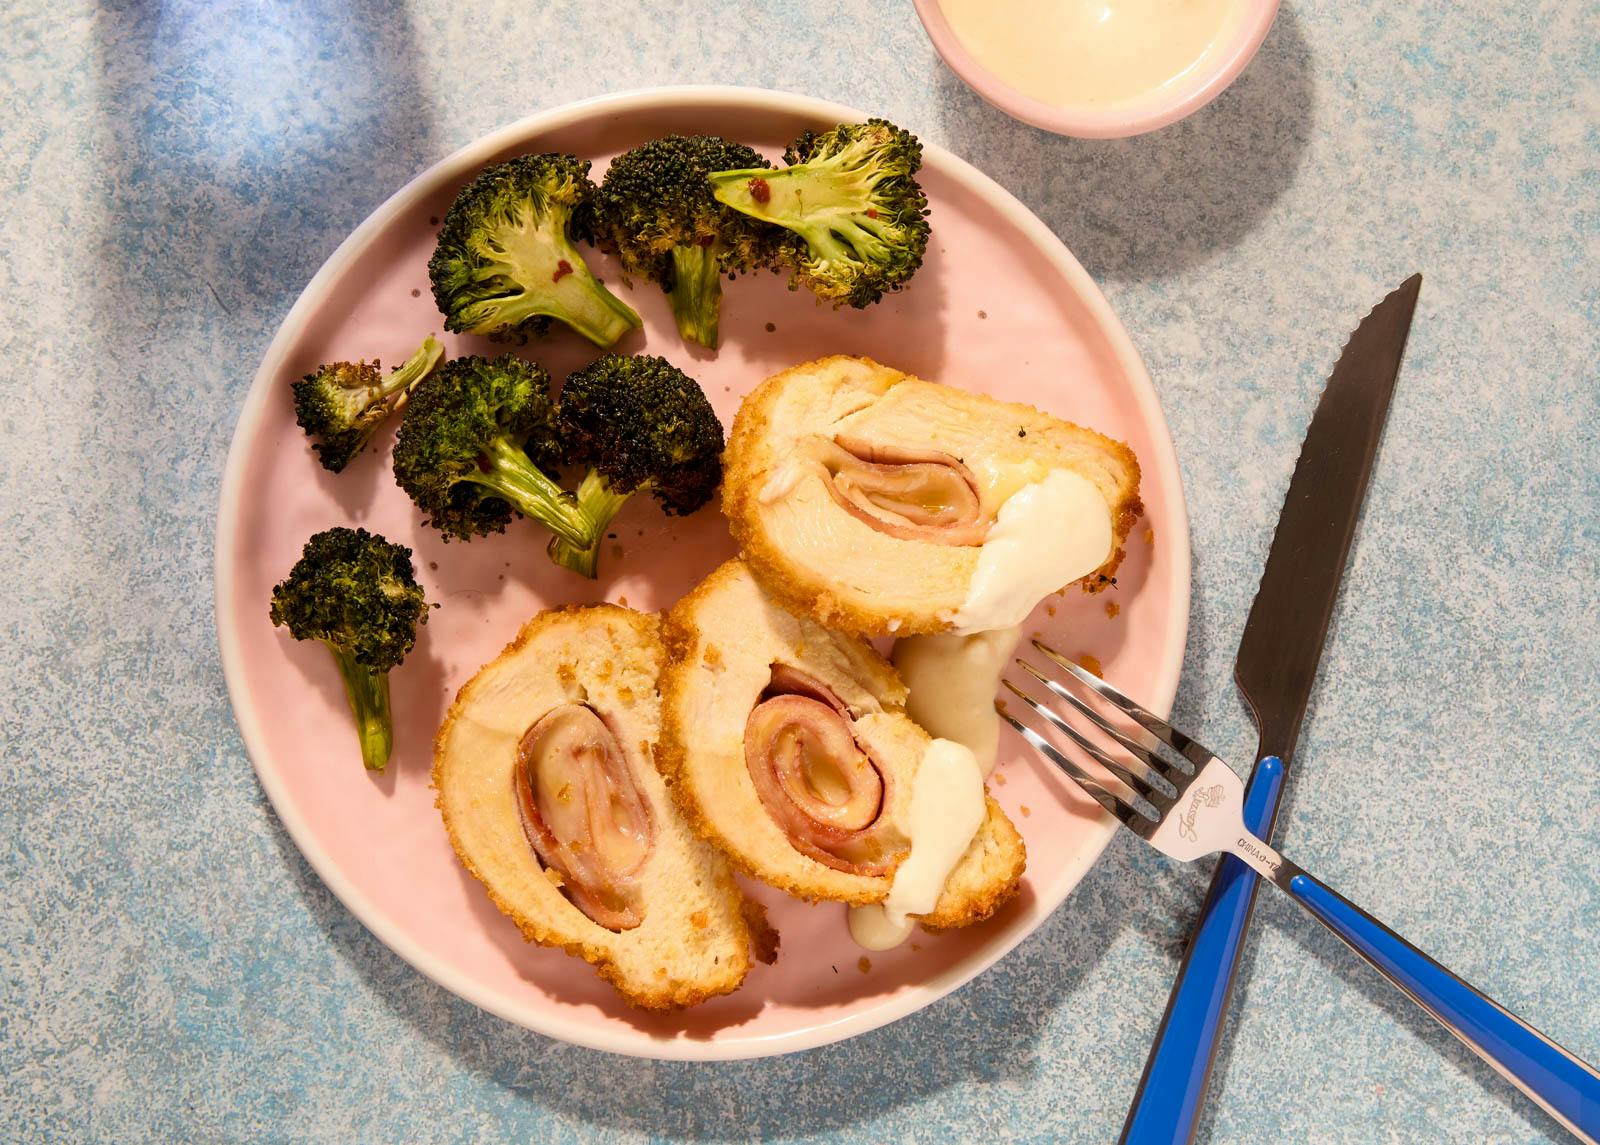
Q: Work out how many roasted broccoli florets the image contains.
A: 7